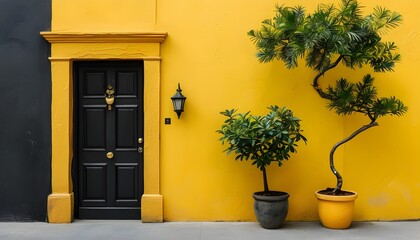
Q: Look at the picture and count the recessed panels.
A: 6